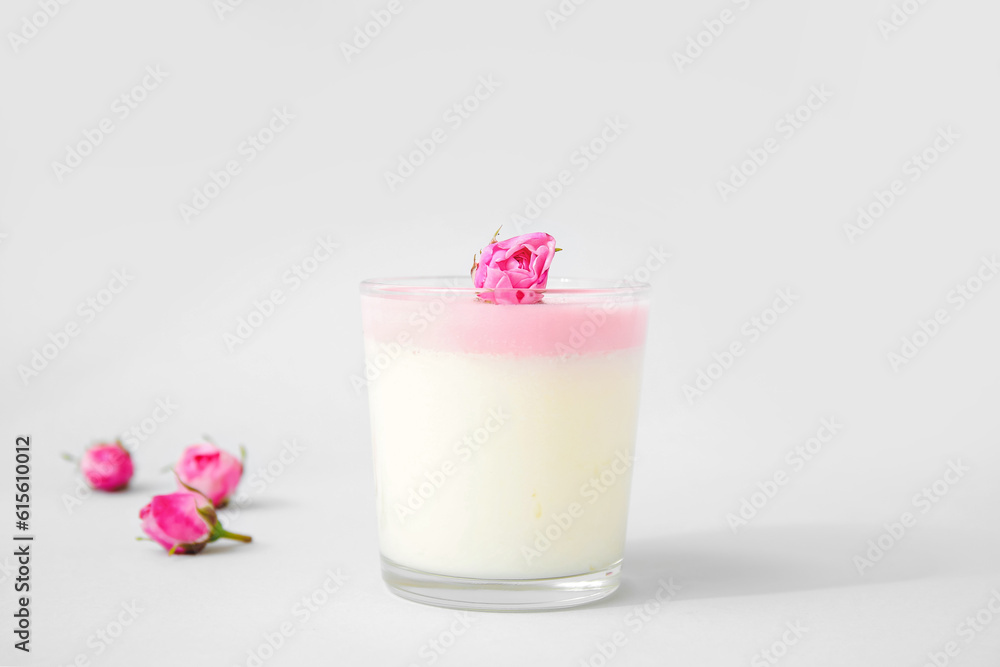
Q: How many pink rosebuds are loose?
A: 3